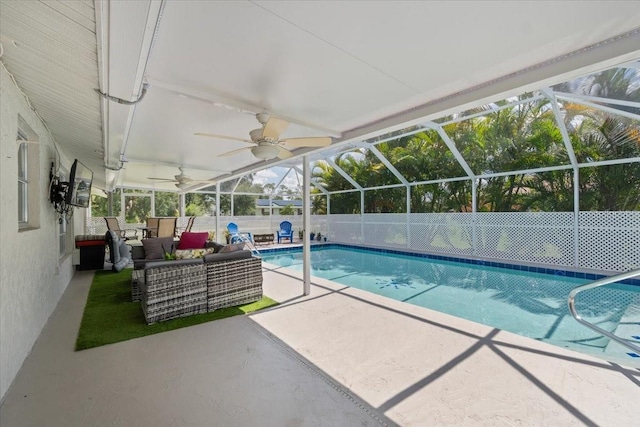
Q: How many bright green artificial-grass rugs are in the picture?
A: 1